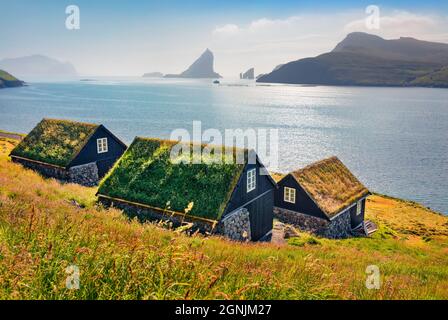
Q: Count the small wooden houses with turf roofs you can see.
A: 3